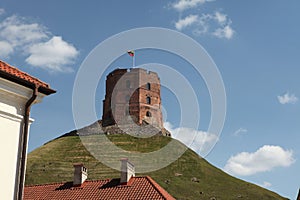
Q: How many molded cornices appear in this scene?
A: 1